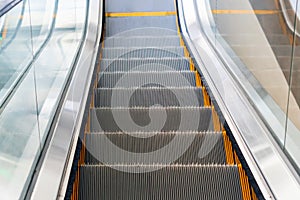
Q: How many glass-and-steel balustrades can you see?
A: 2